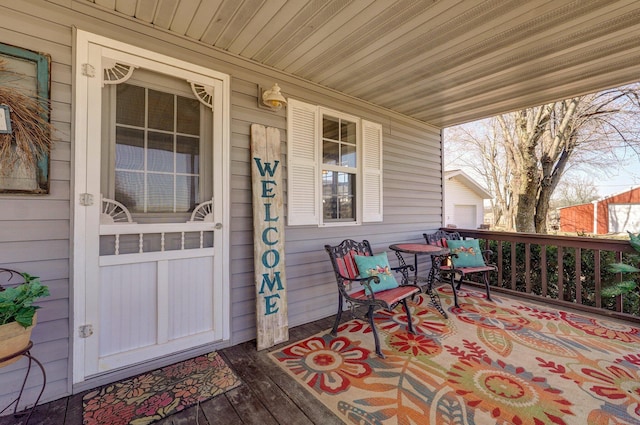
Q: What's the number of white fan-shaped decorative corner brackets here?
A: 4